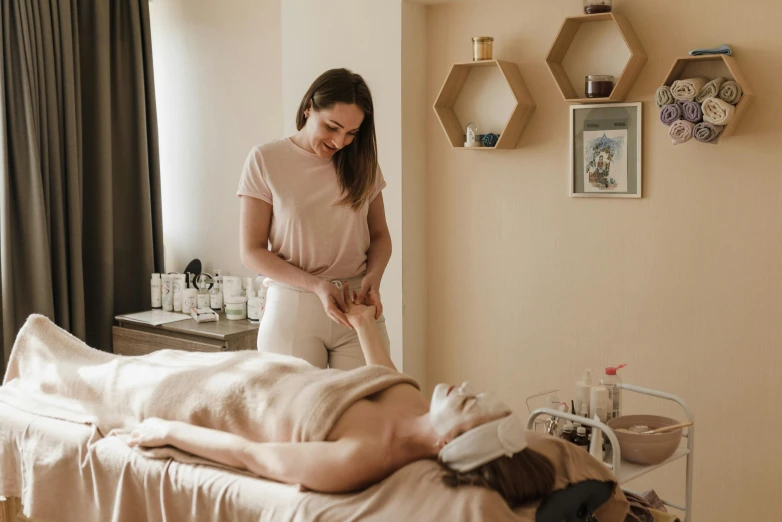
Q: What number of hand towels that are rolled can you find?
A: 9